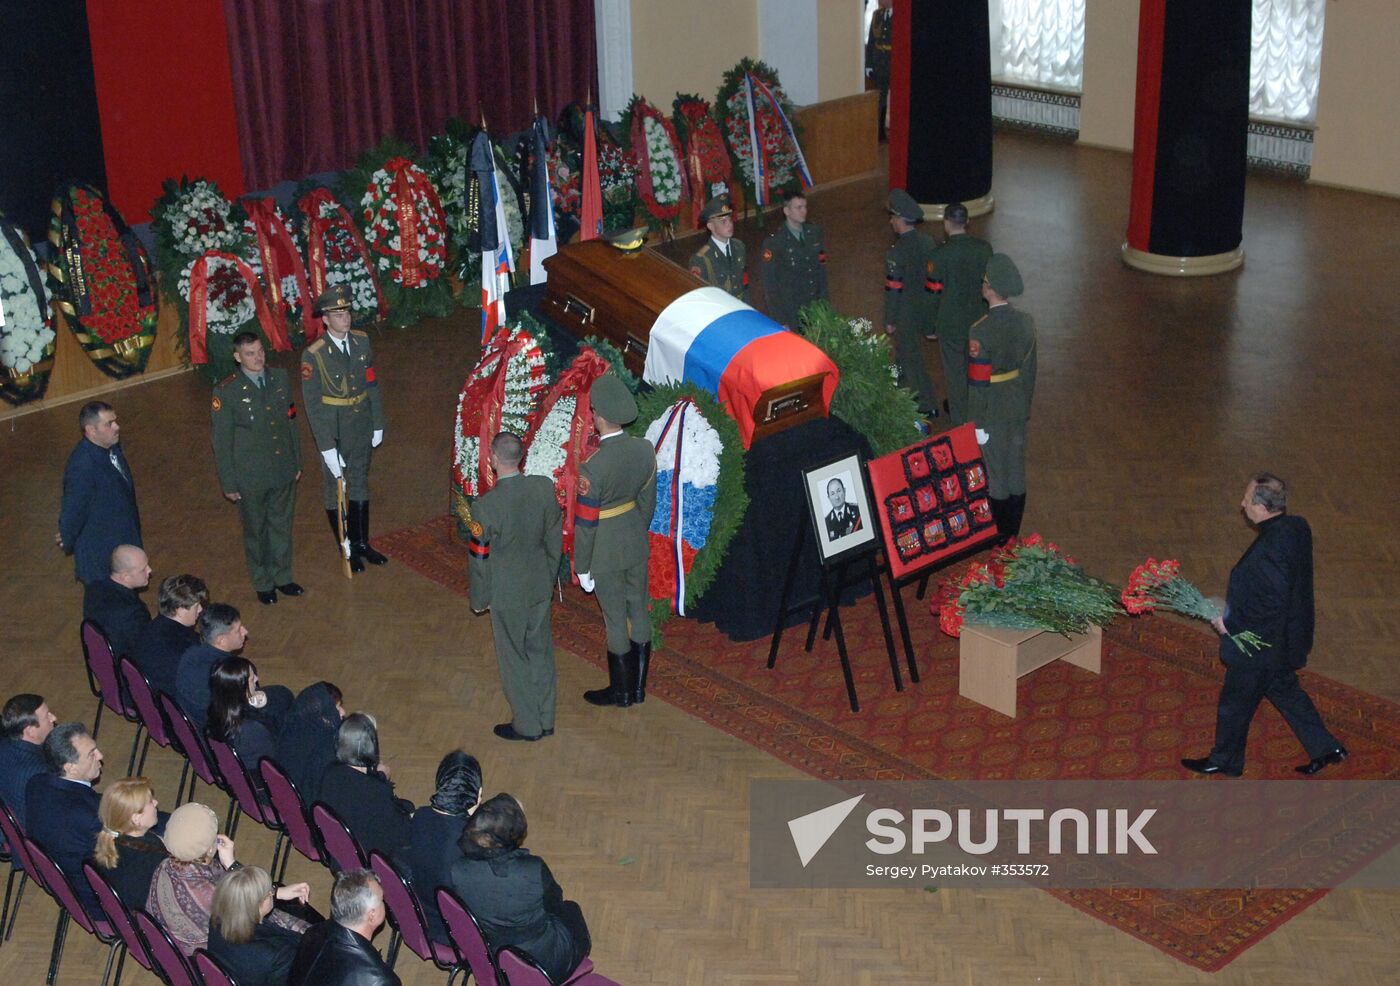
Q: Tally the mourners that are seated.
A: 14